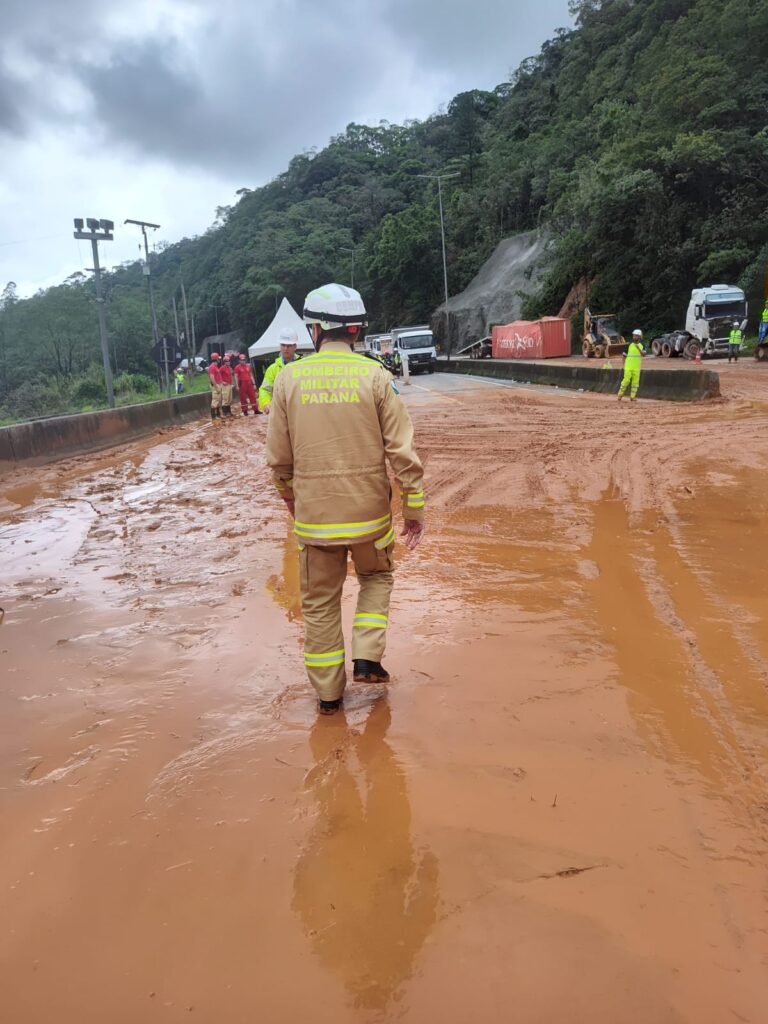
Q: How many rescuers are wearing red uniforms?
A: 3